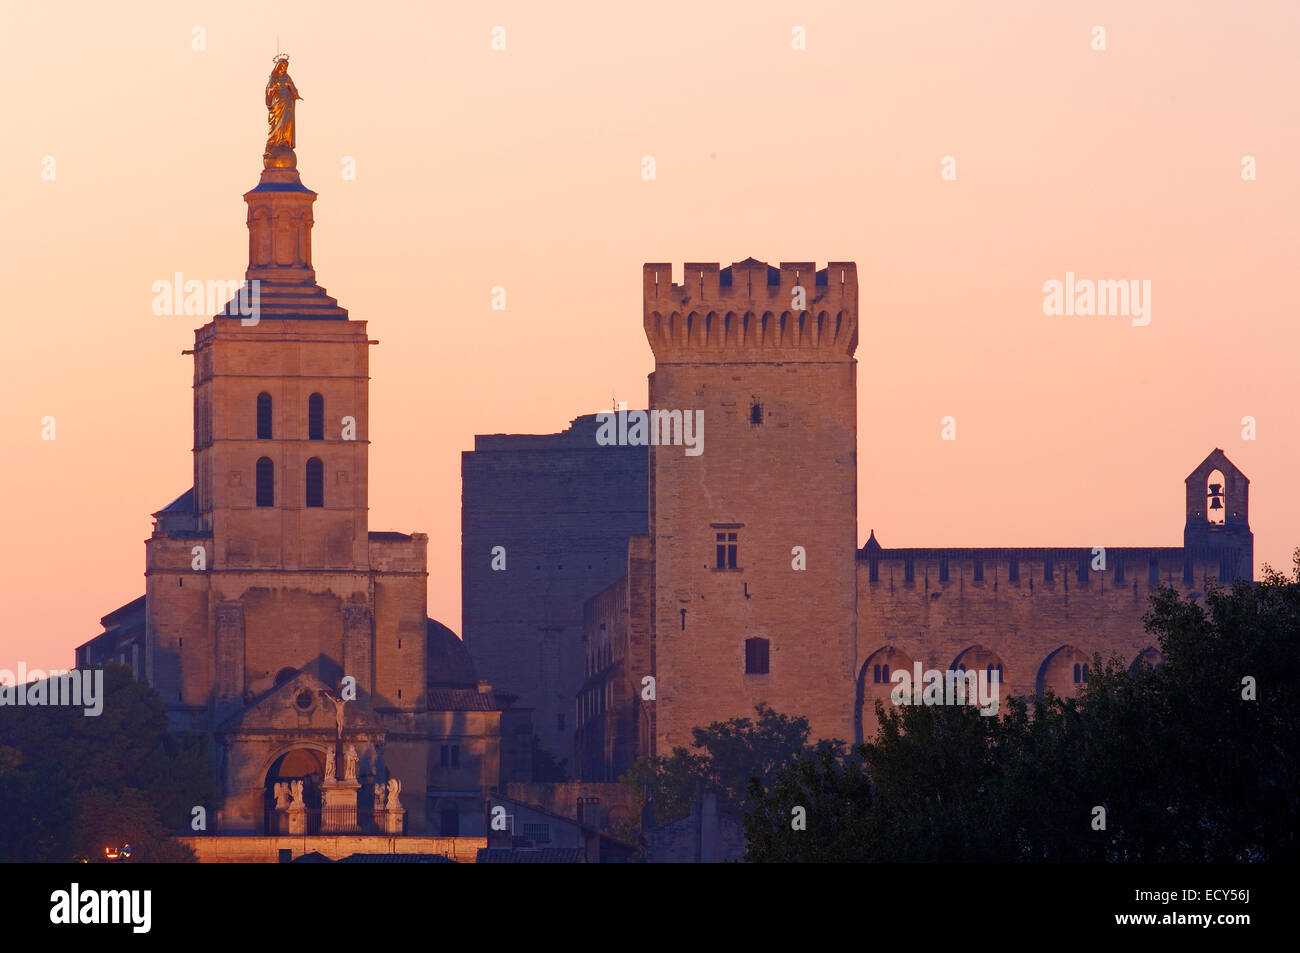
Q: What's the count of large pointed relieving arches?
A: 4